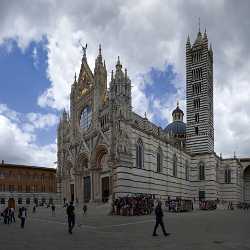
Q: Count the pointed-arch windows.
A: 6